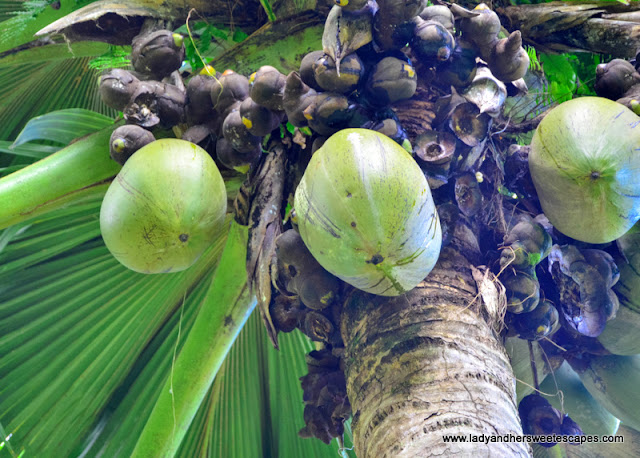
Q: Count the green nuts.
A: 3